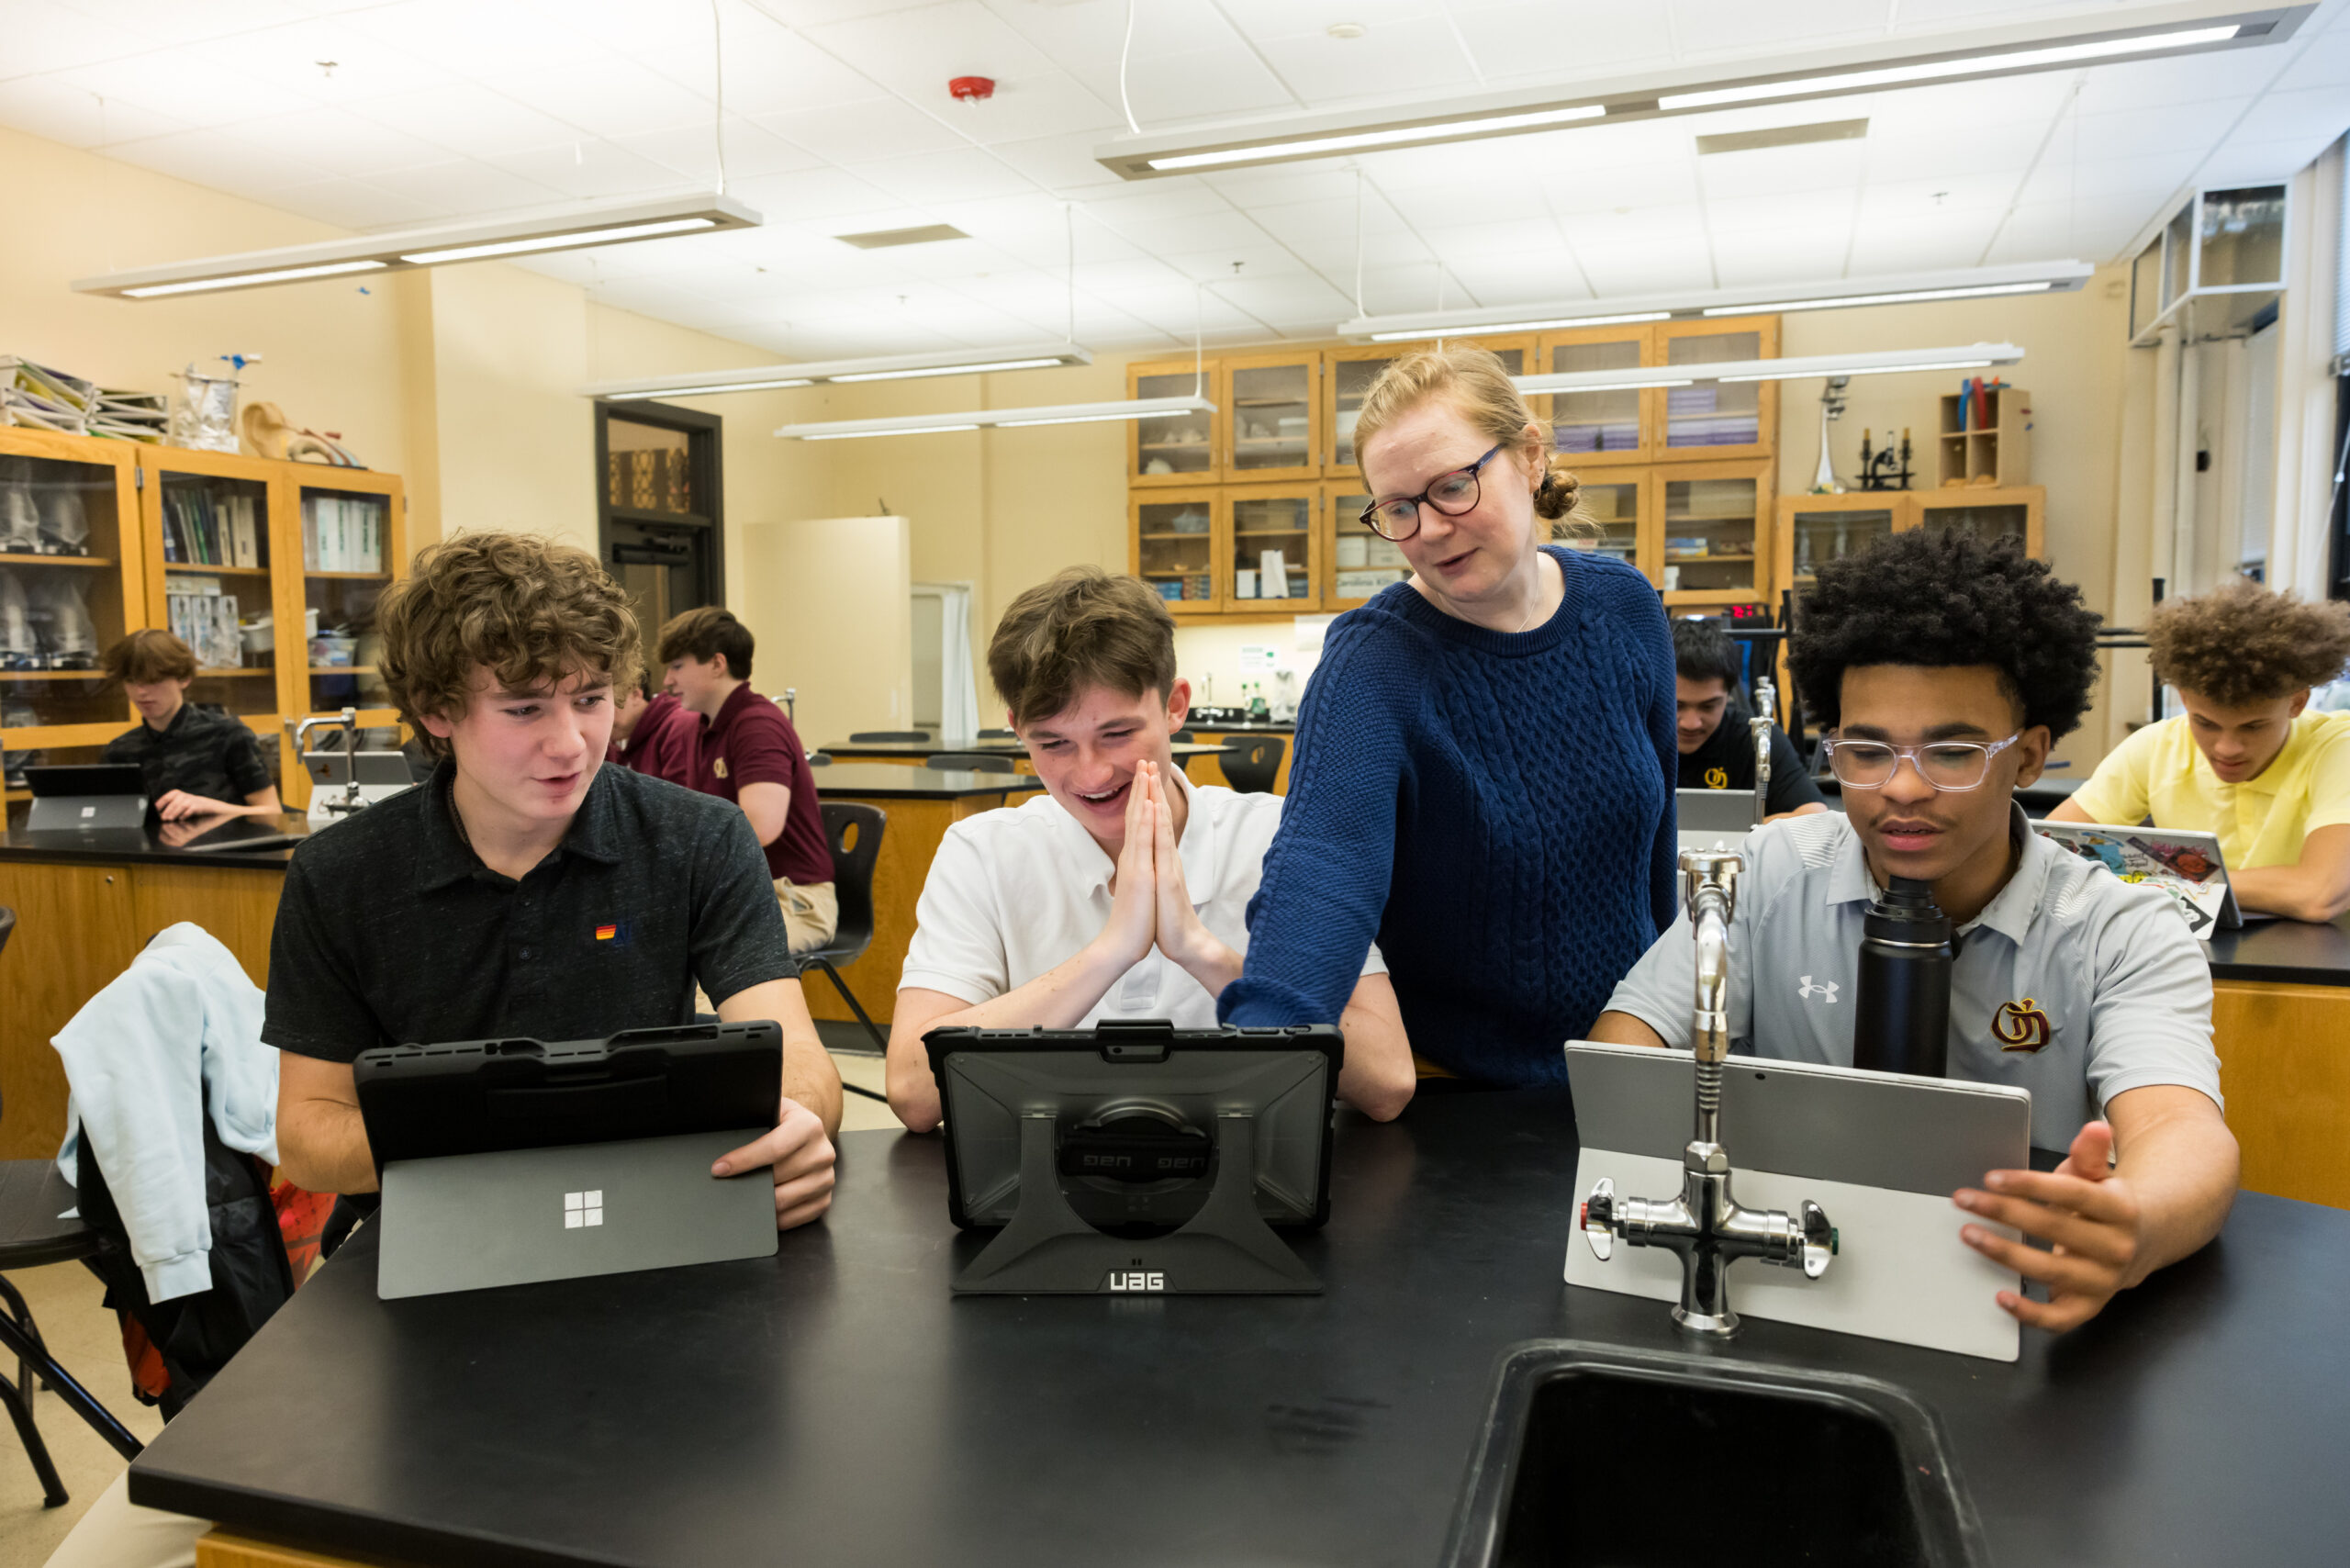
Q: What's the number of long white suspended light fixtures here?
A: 6